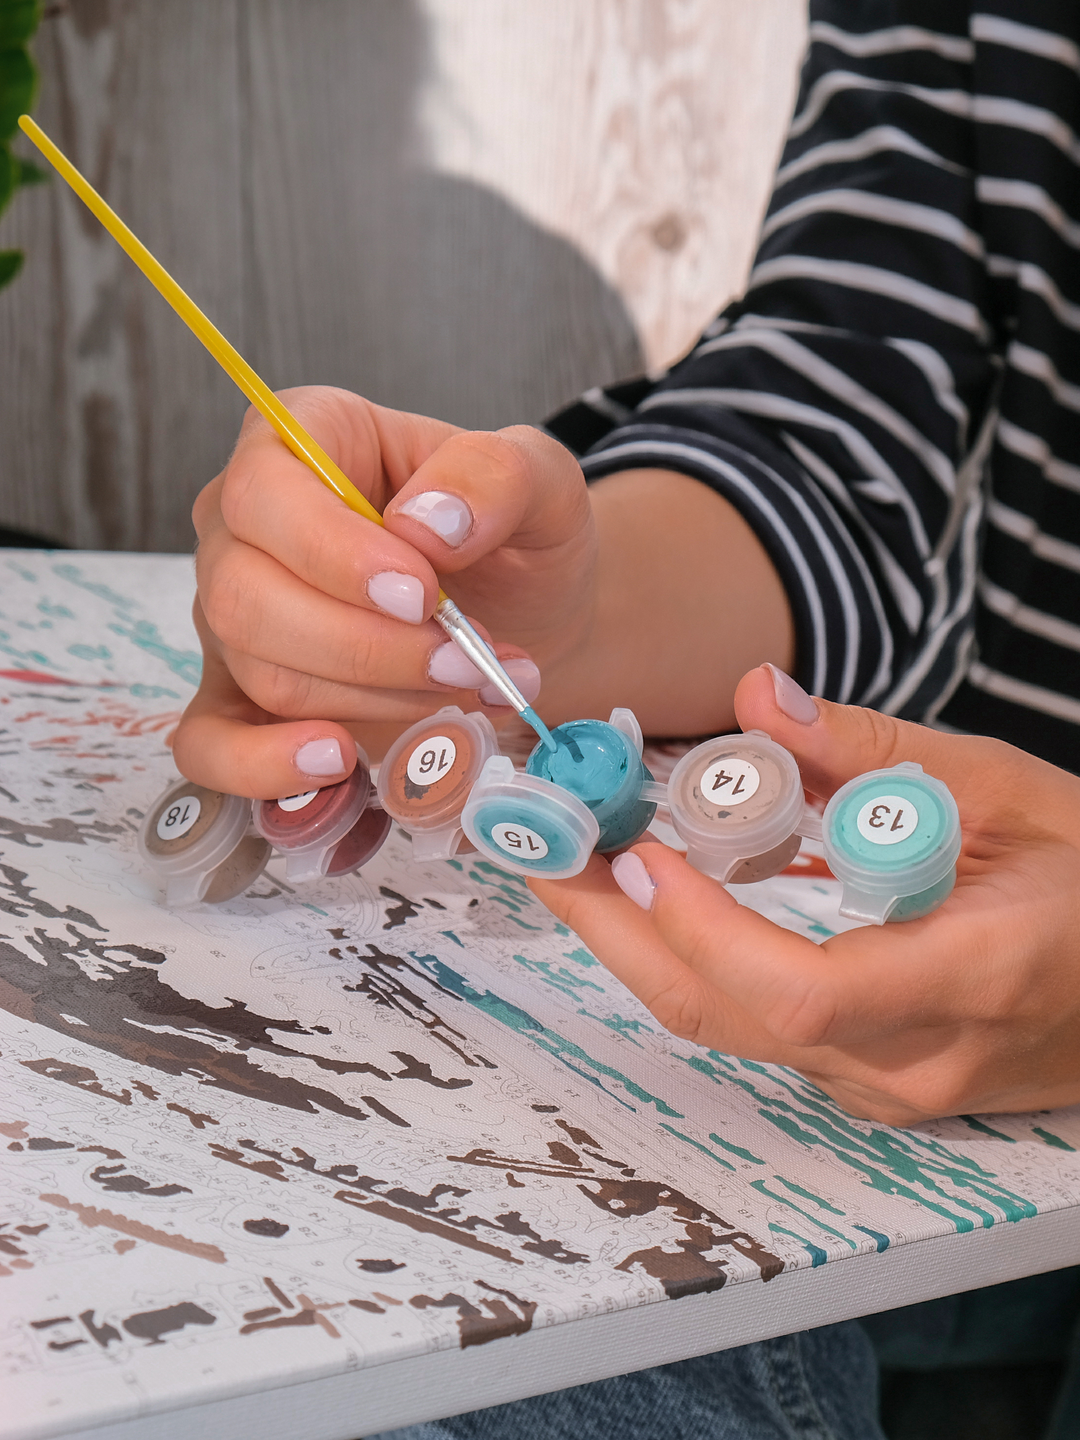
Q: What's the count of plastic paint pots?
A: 6